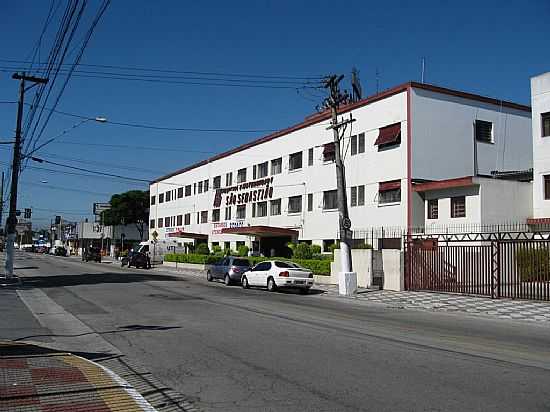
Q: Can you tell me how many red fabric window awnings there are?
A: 3